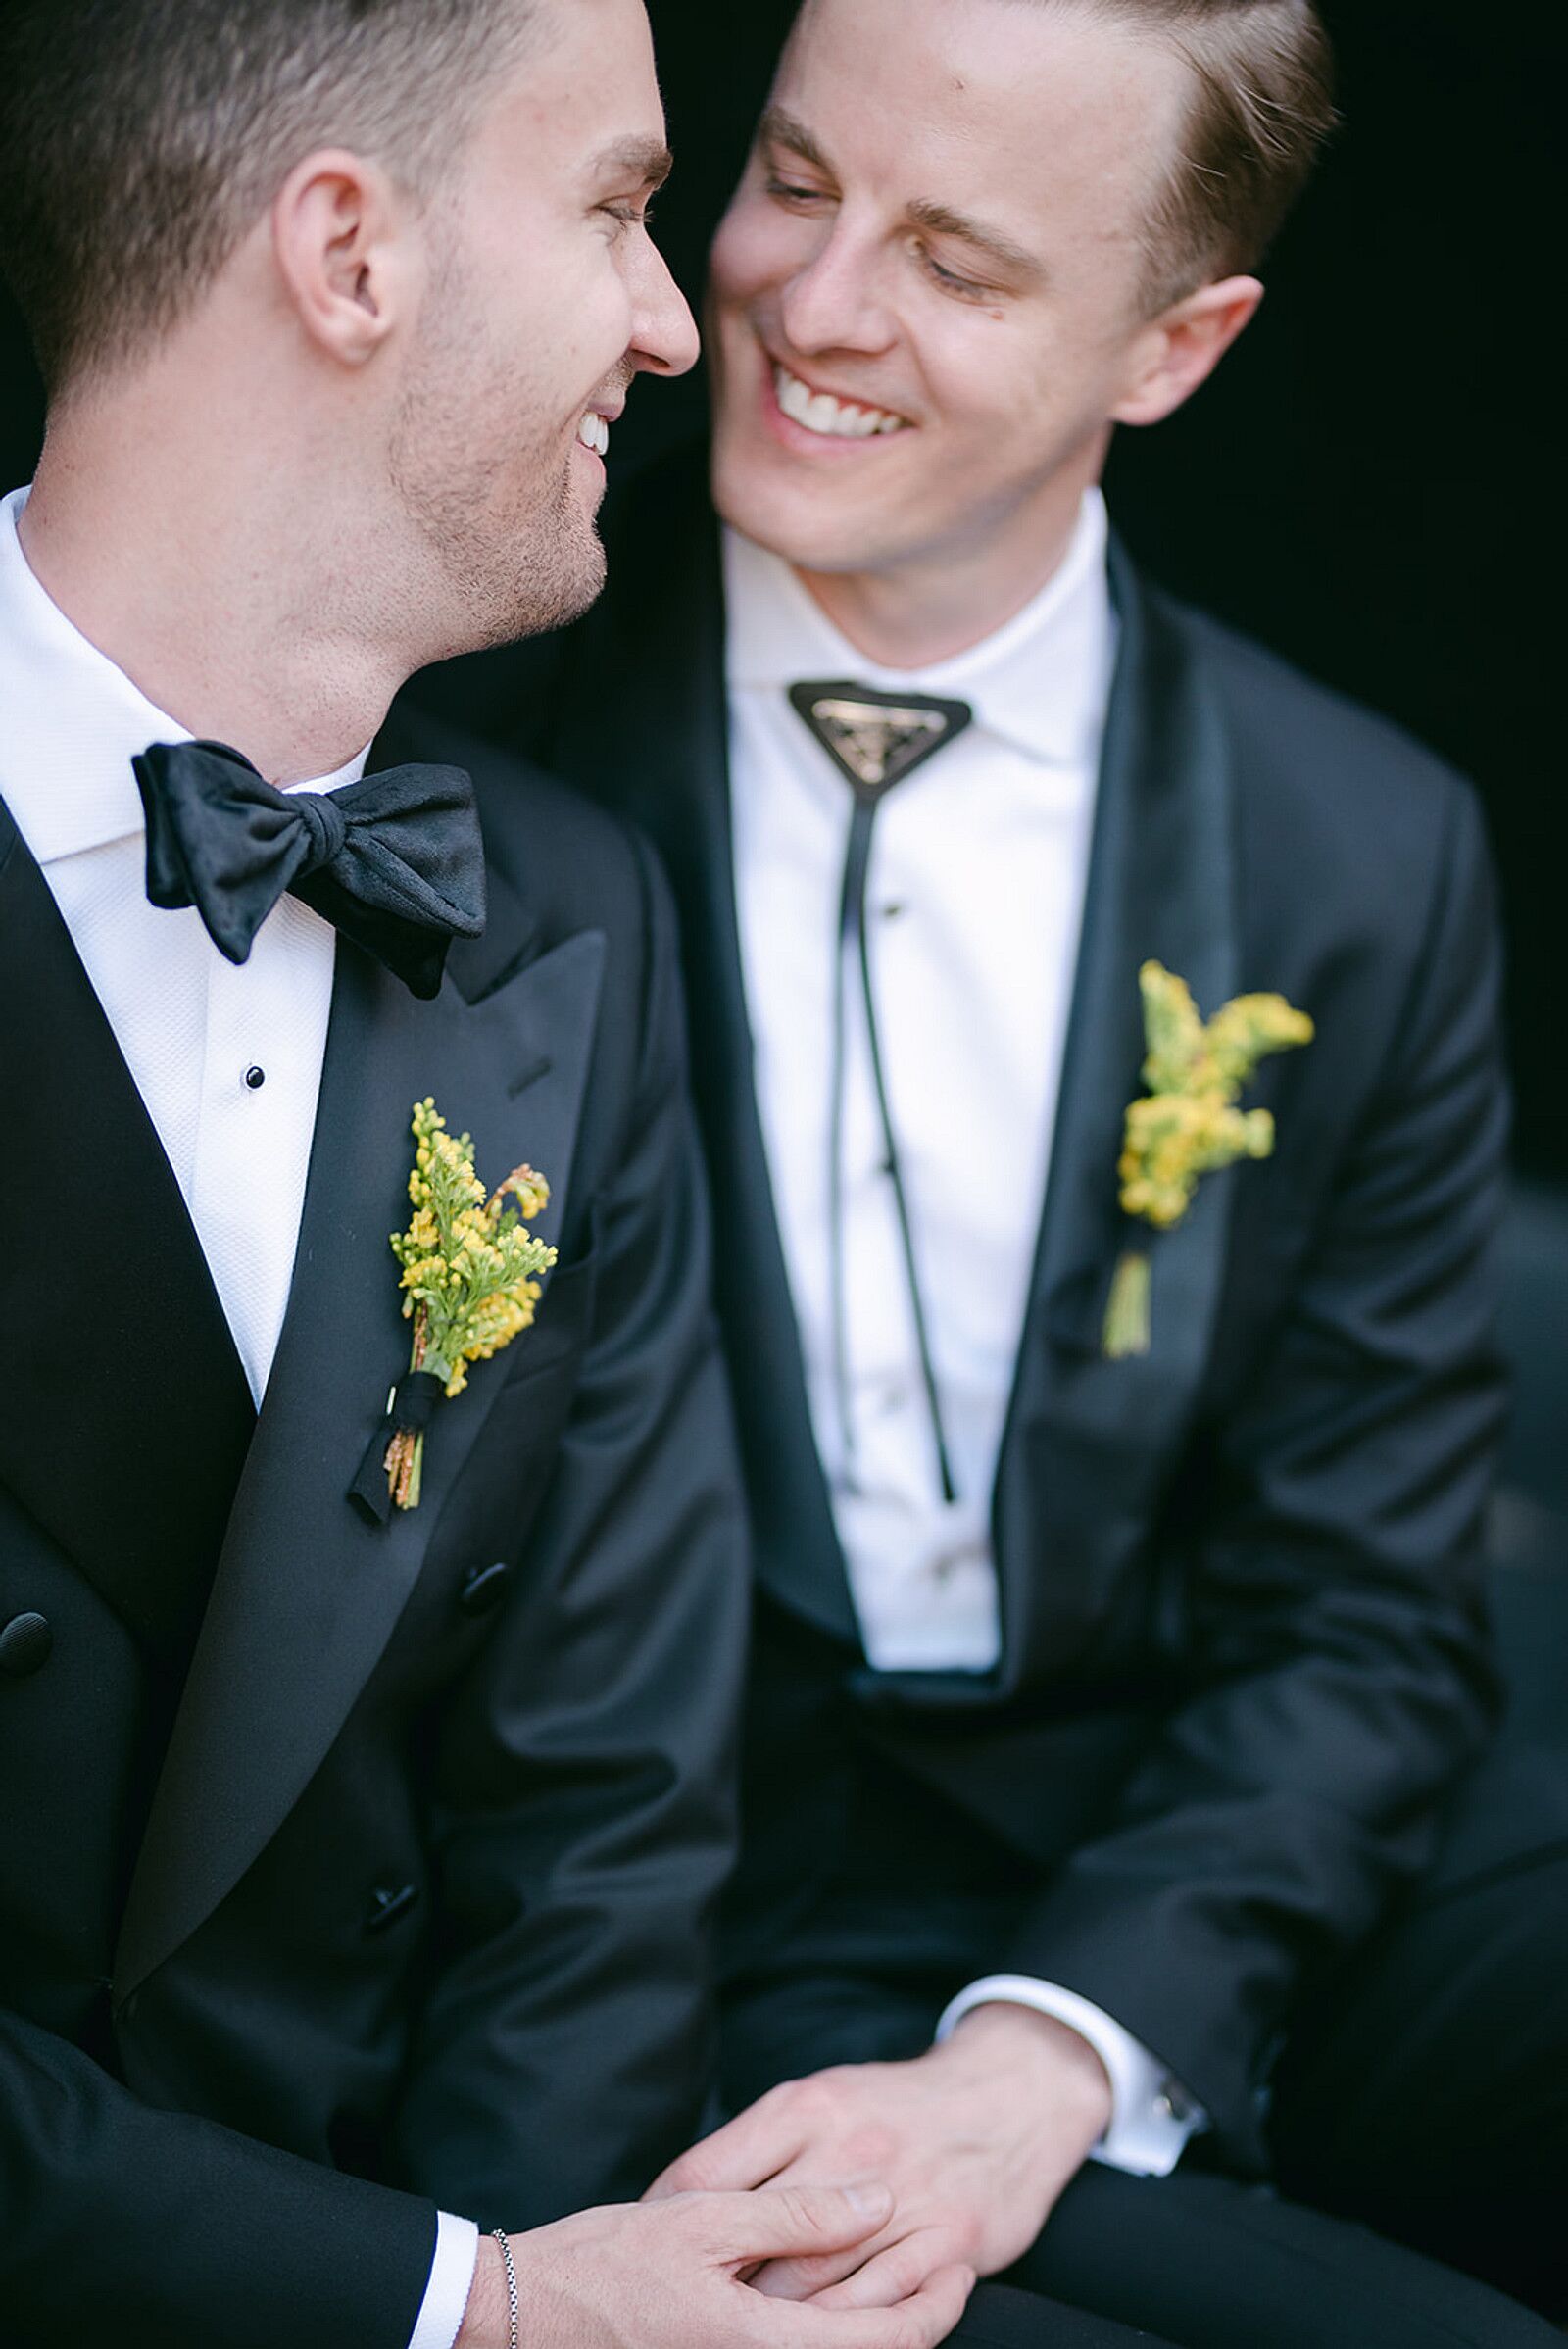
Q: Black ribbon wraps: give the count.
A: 2